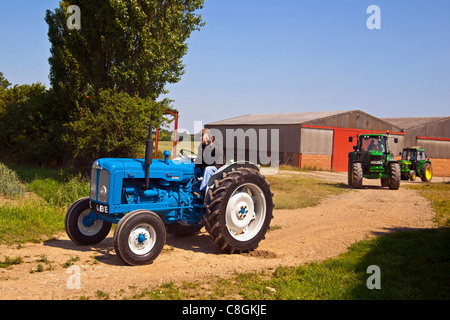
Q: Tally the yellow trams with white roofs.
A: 0